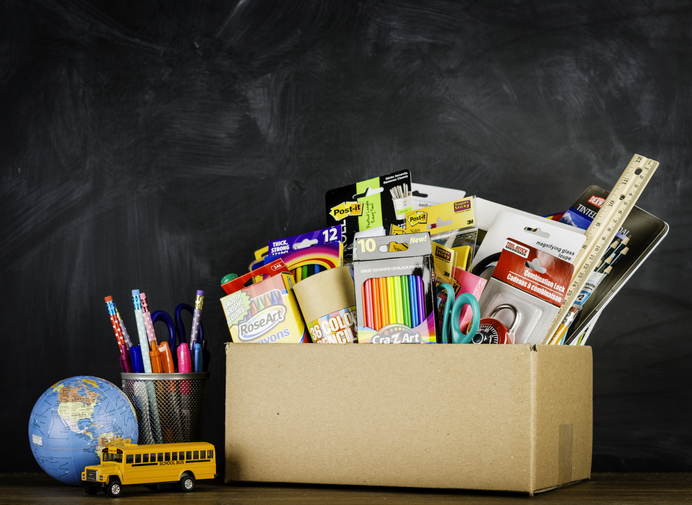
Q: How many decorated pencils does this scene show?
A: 5